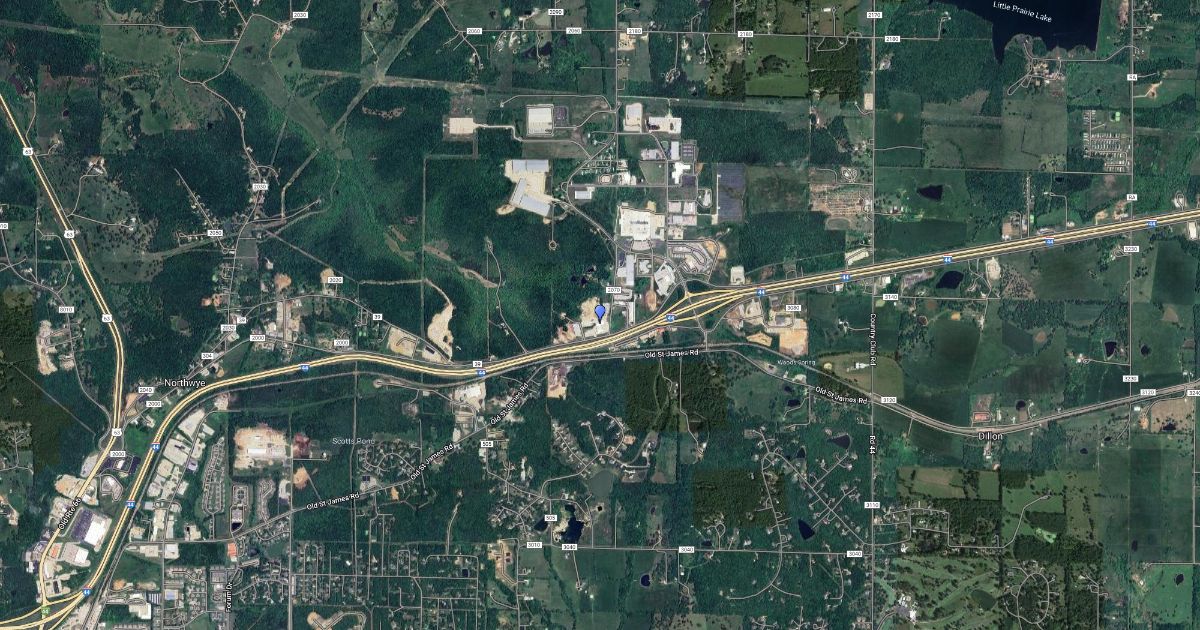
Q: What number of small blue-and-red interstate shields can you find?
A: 11